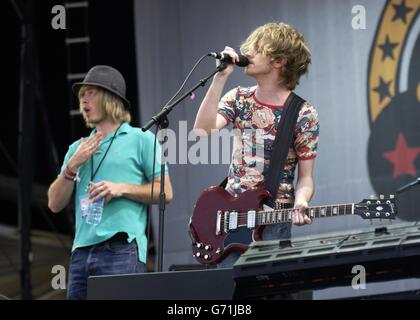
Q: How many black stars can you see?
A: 3